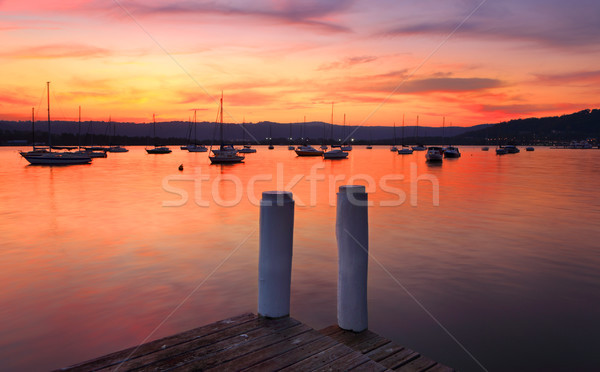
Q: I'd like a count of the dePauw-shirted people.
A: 0